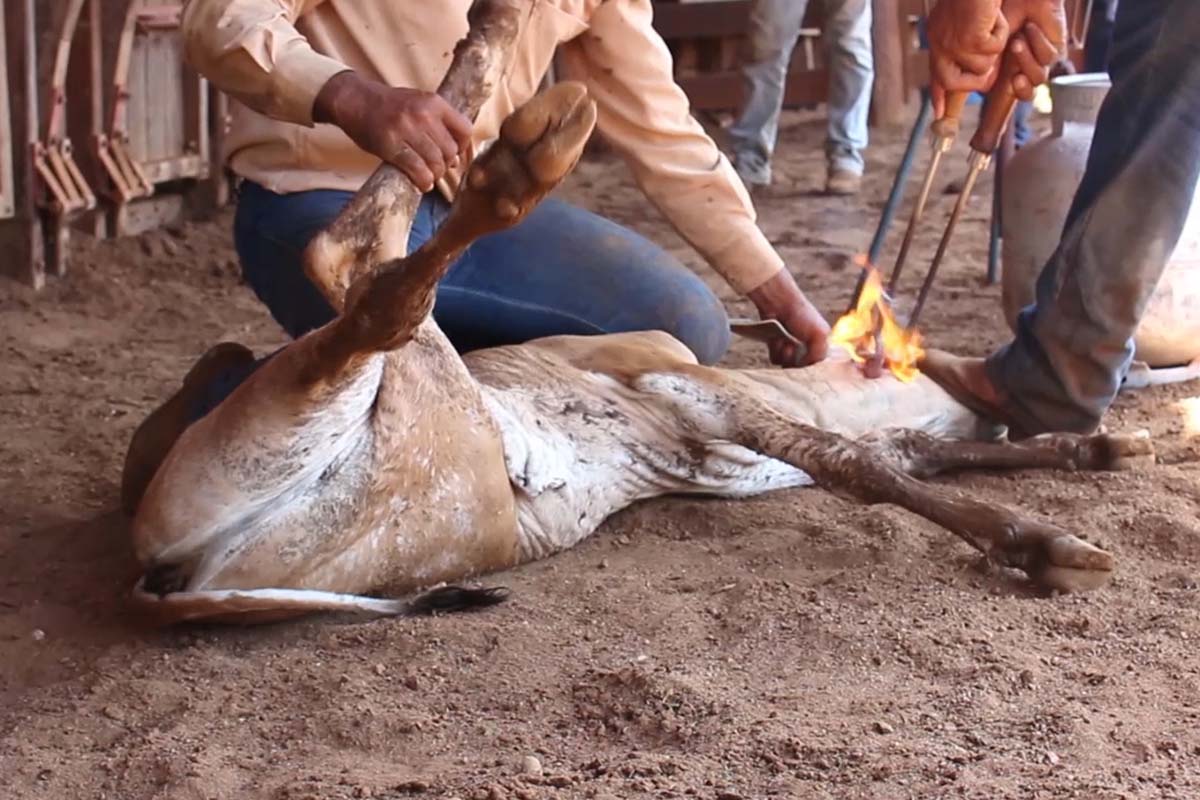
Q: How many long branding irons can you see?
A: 2